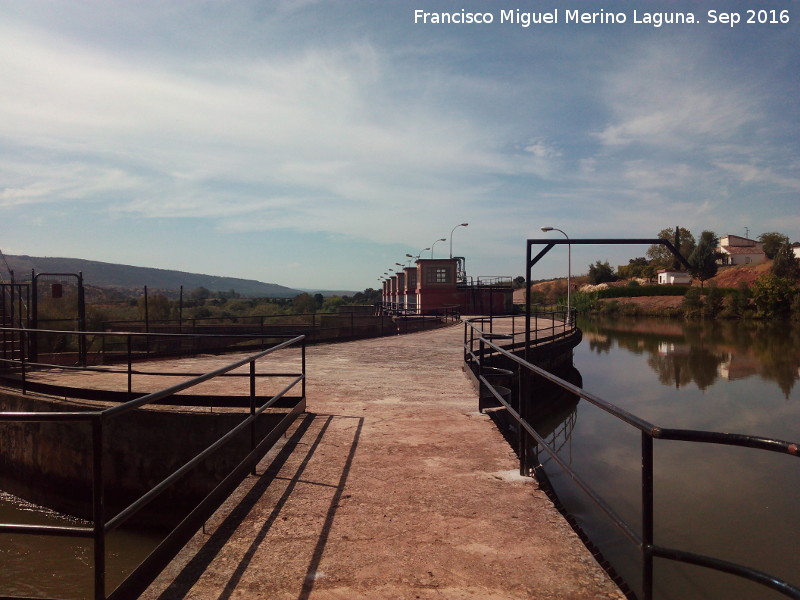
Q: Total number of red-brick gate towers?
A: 6